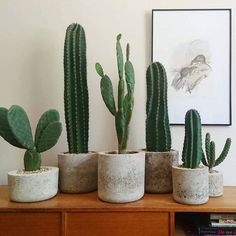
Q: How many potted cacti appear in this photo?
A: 6